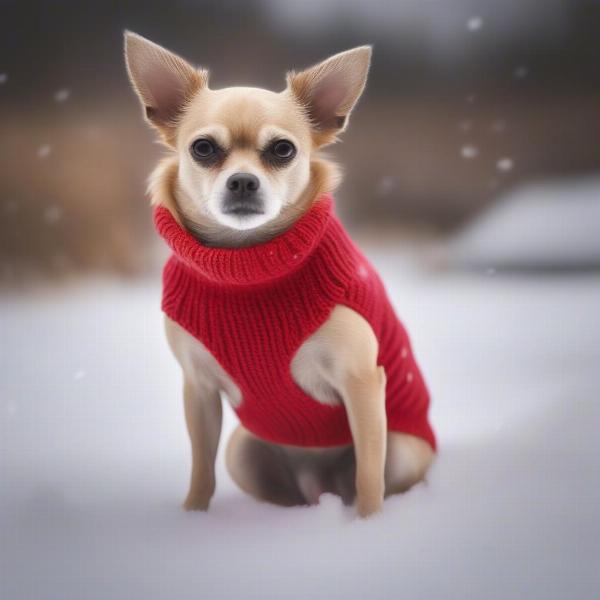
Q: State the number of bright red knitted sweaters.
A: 1